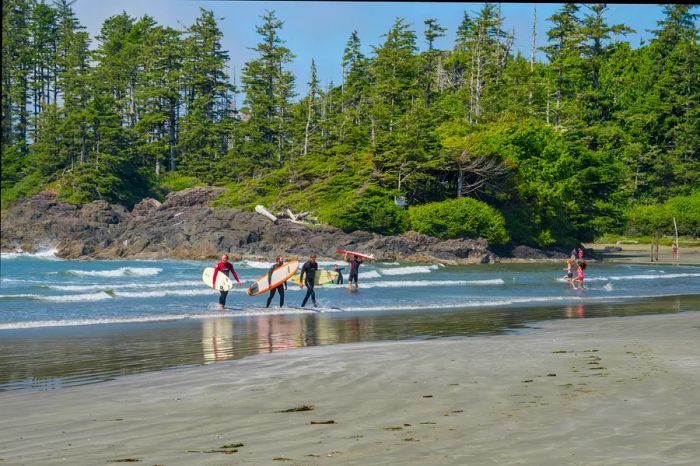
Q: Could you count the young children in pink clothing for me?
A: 1